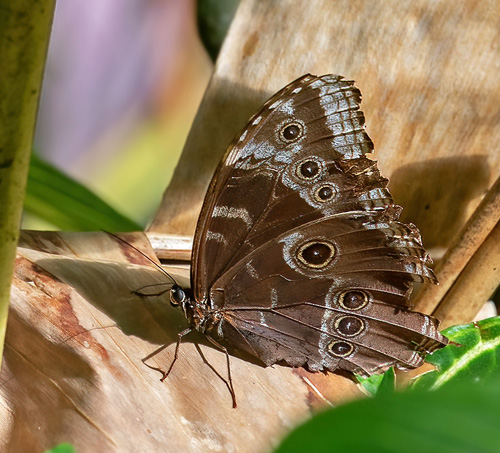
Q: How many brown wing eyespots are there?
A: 7